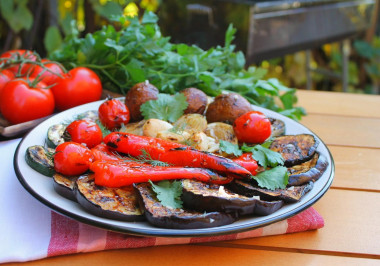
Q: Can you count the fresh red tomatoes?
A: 5